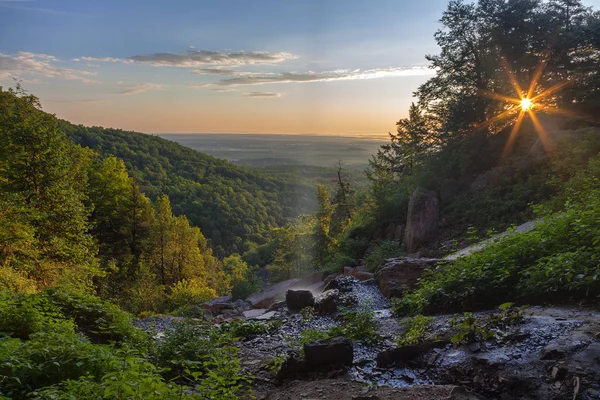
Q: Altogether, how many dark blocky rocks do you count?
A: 2